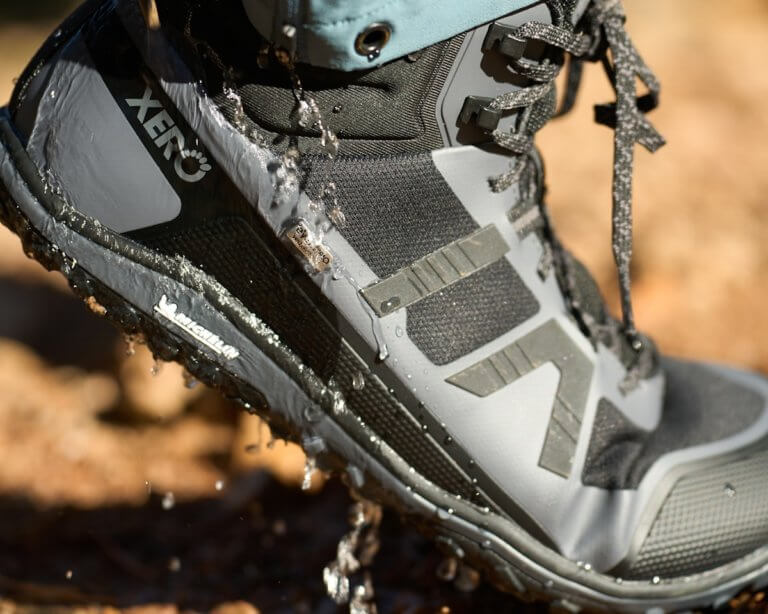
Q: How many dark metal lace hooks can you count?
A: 2